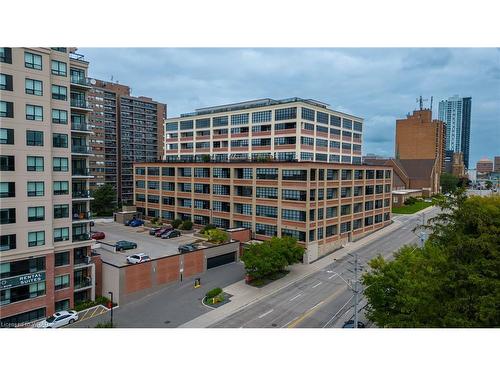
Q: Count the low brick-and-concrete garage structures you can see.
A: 1